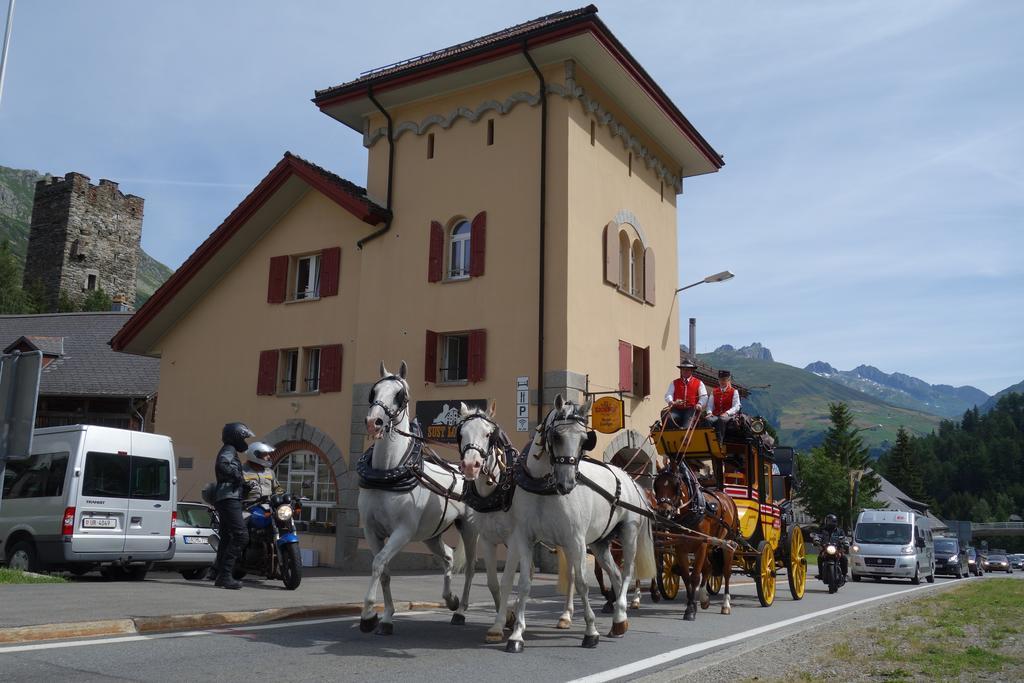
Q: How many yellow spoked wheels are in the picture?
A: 4